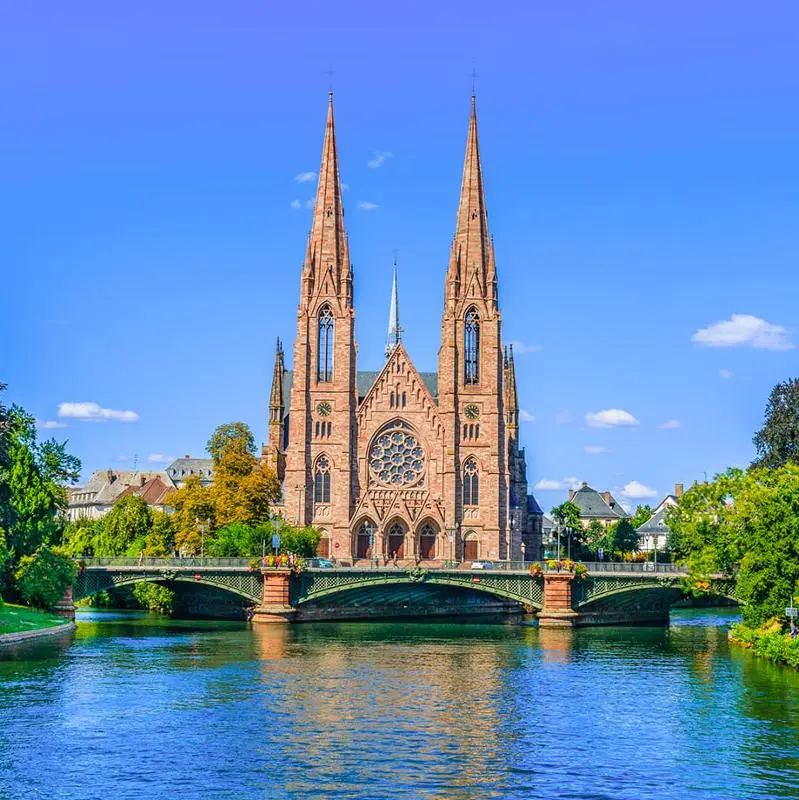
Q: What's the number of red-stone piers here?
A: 2